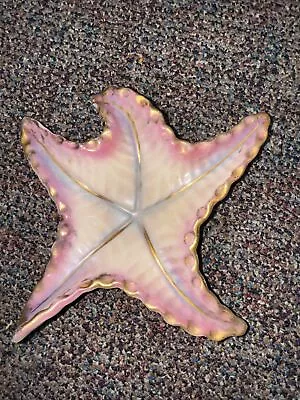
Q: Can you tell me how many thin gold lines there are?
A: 5